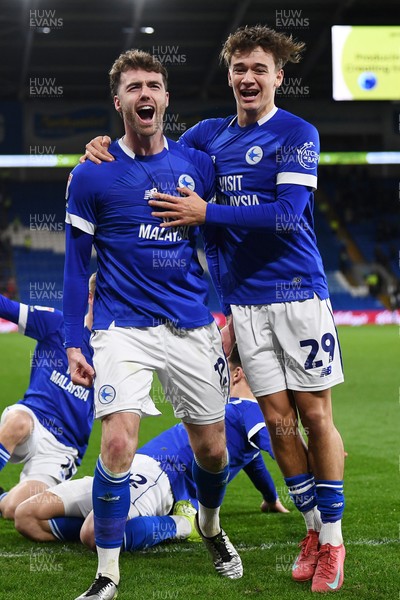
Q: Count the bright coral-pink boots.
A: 2